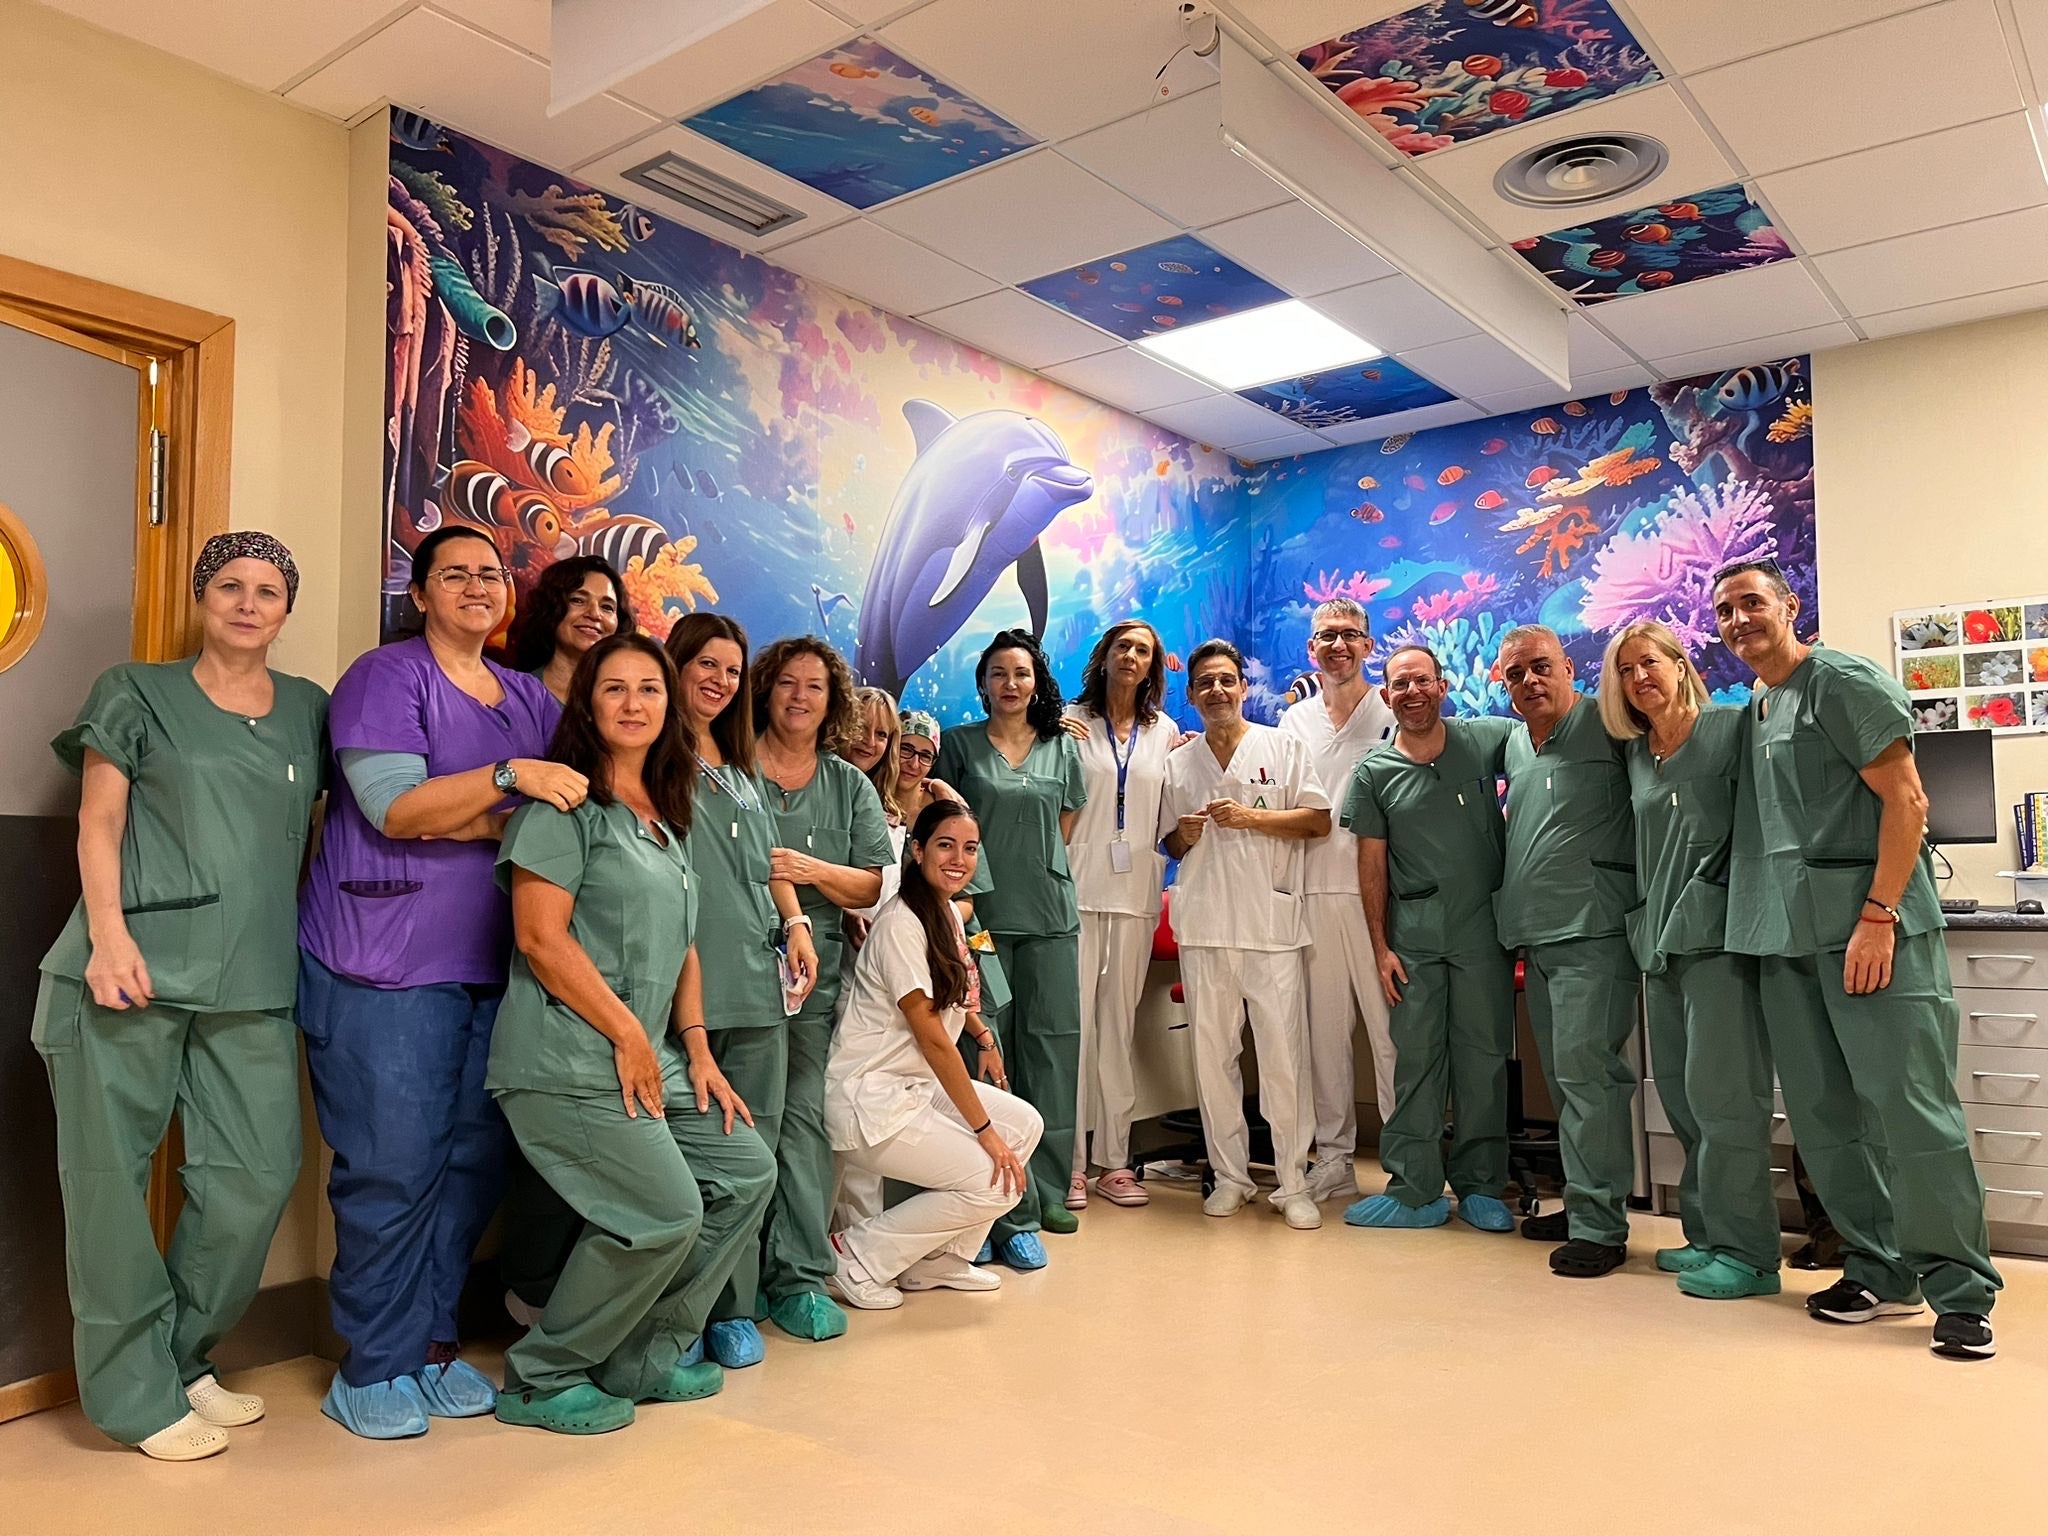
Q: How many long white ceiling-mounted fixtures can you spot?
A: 2